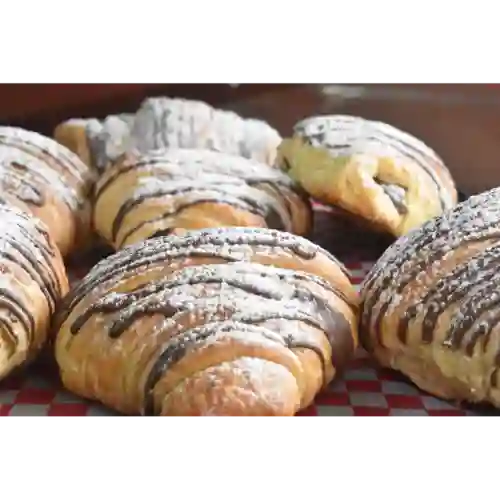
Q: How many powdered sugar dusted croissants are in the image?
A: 7